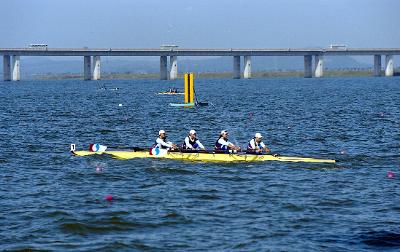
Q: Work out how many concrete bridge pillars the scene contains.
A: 12